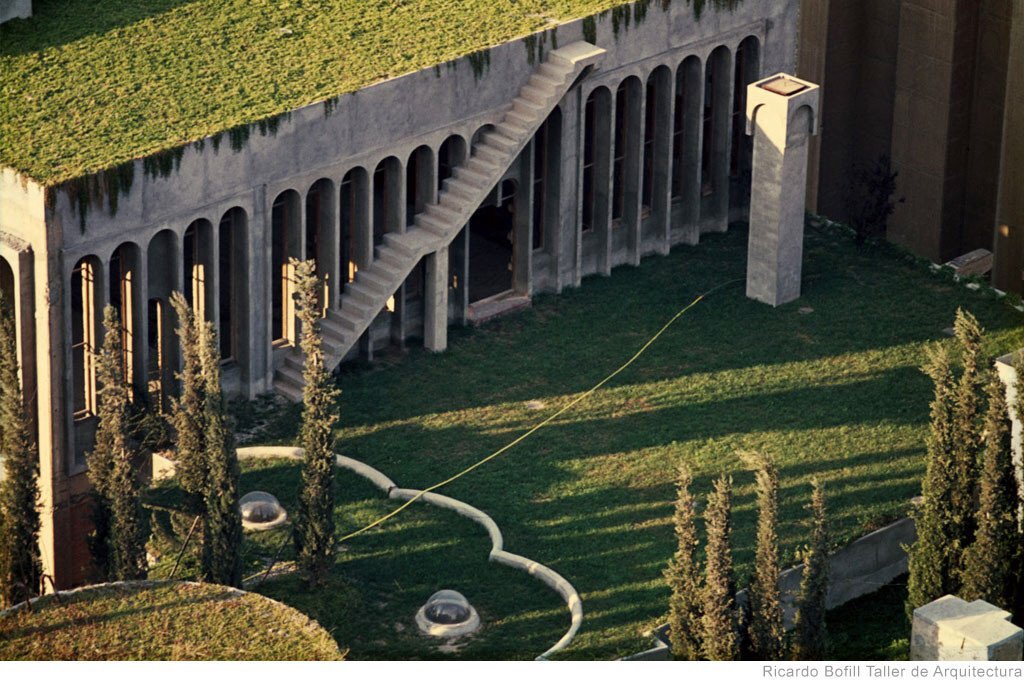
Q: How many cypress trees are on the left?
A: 5